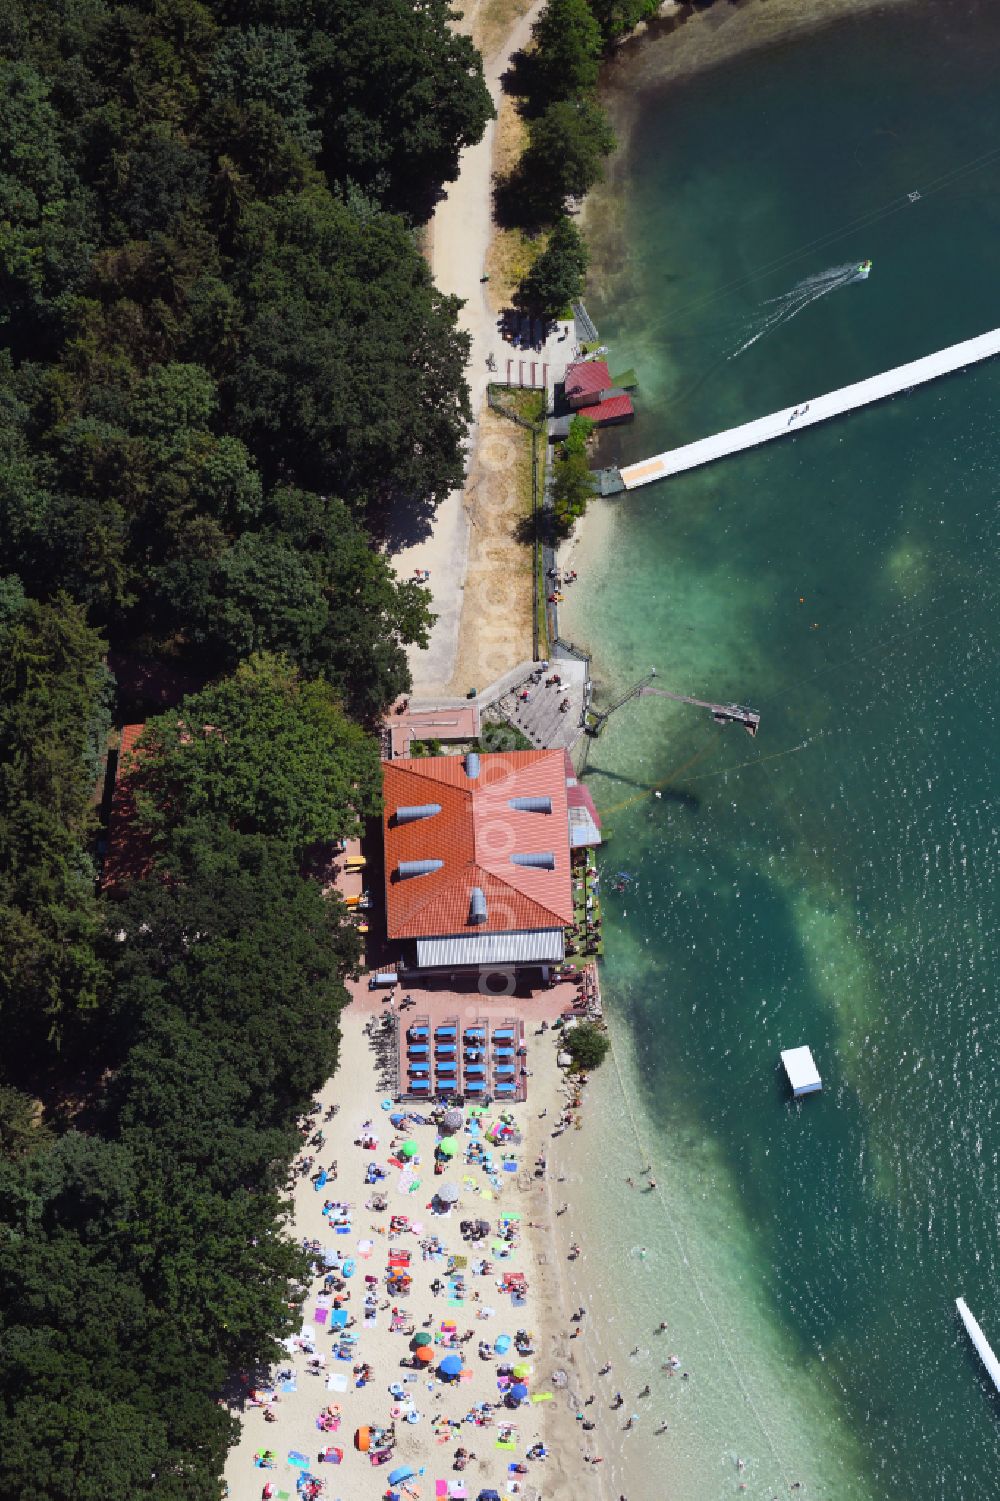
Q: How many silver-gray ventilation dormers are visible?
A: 6